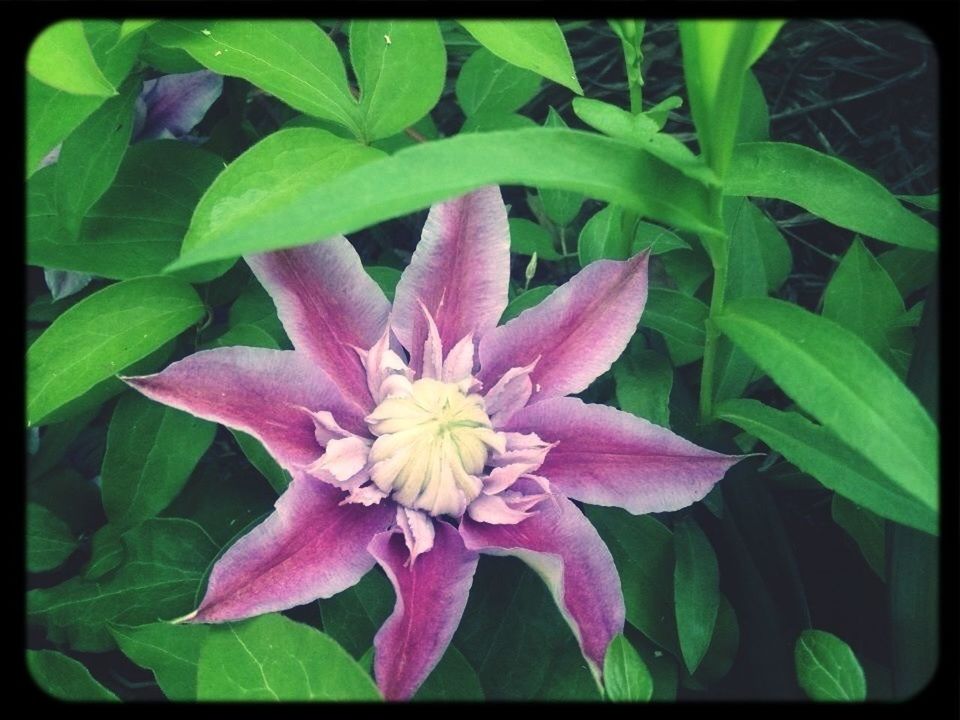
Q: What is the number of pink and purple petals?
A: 8